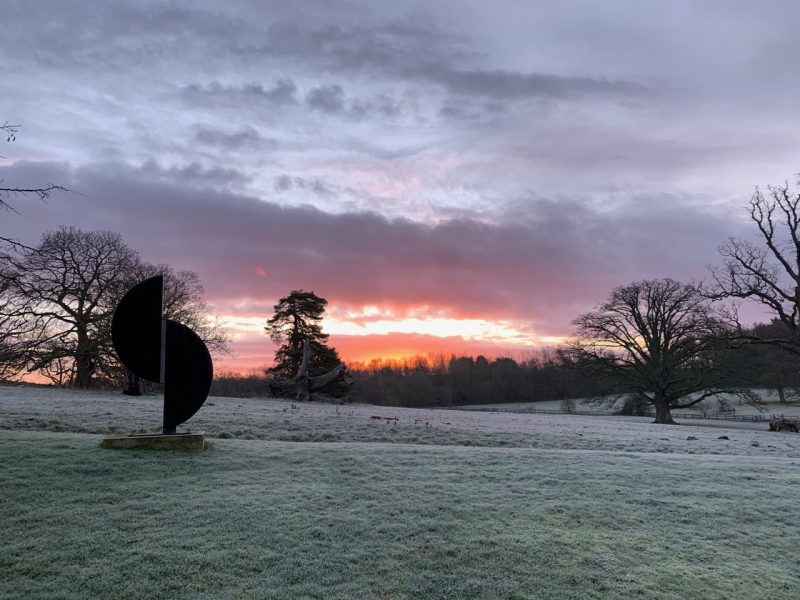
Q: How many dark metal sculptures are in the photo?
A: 1